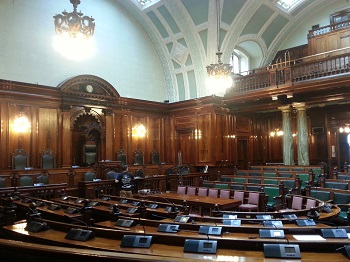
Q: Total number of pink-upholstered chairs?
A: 9